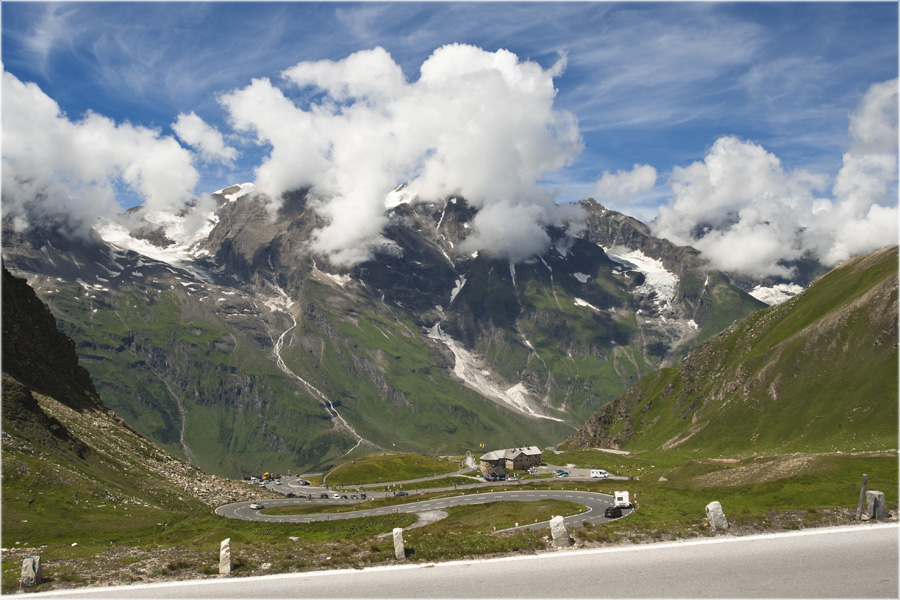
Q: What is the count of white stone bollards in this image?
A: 6